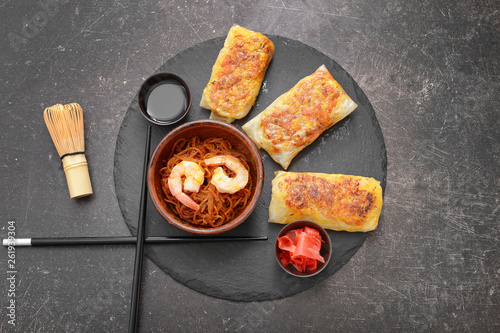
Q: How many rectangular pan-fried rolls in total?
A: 3